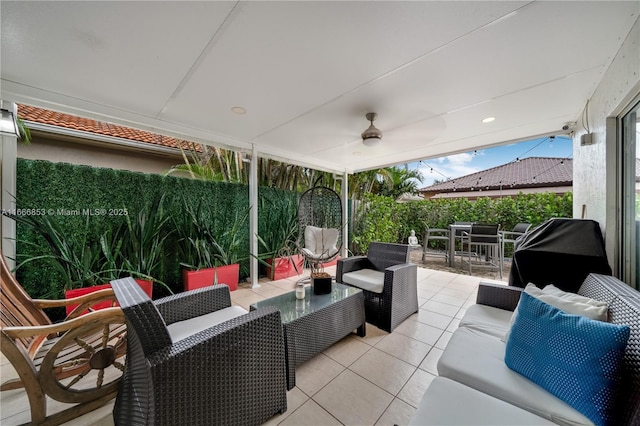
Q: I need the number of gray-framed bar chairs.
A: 4